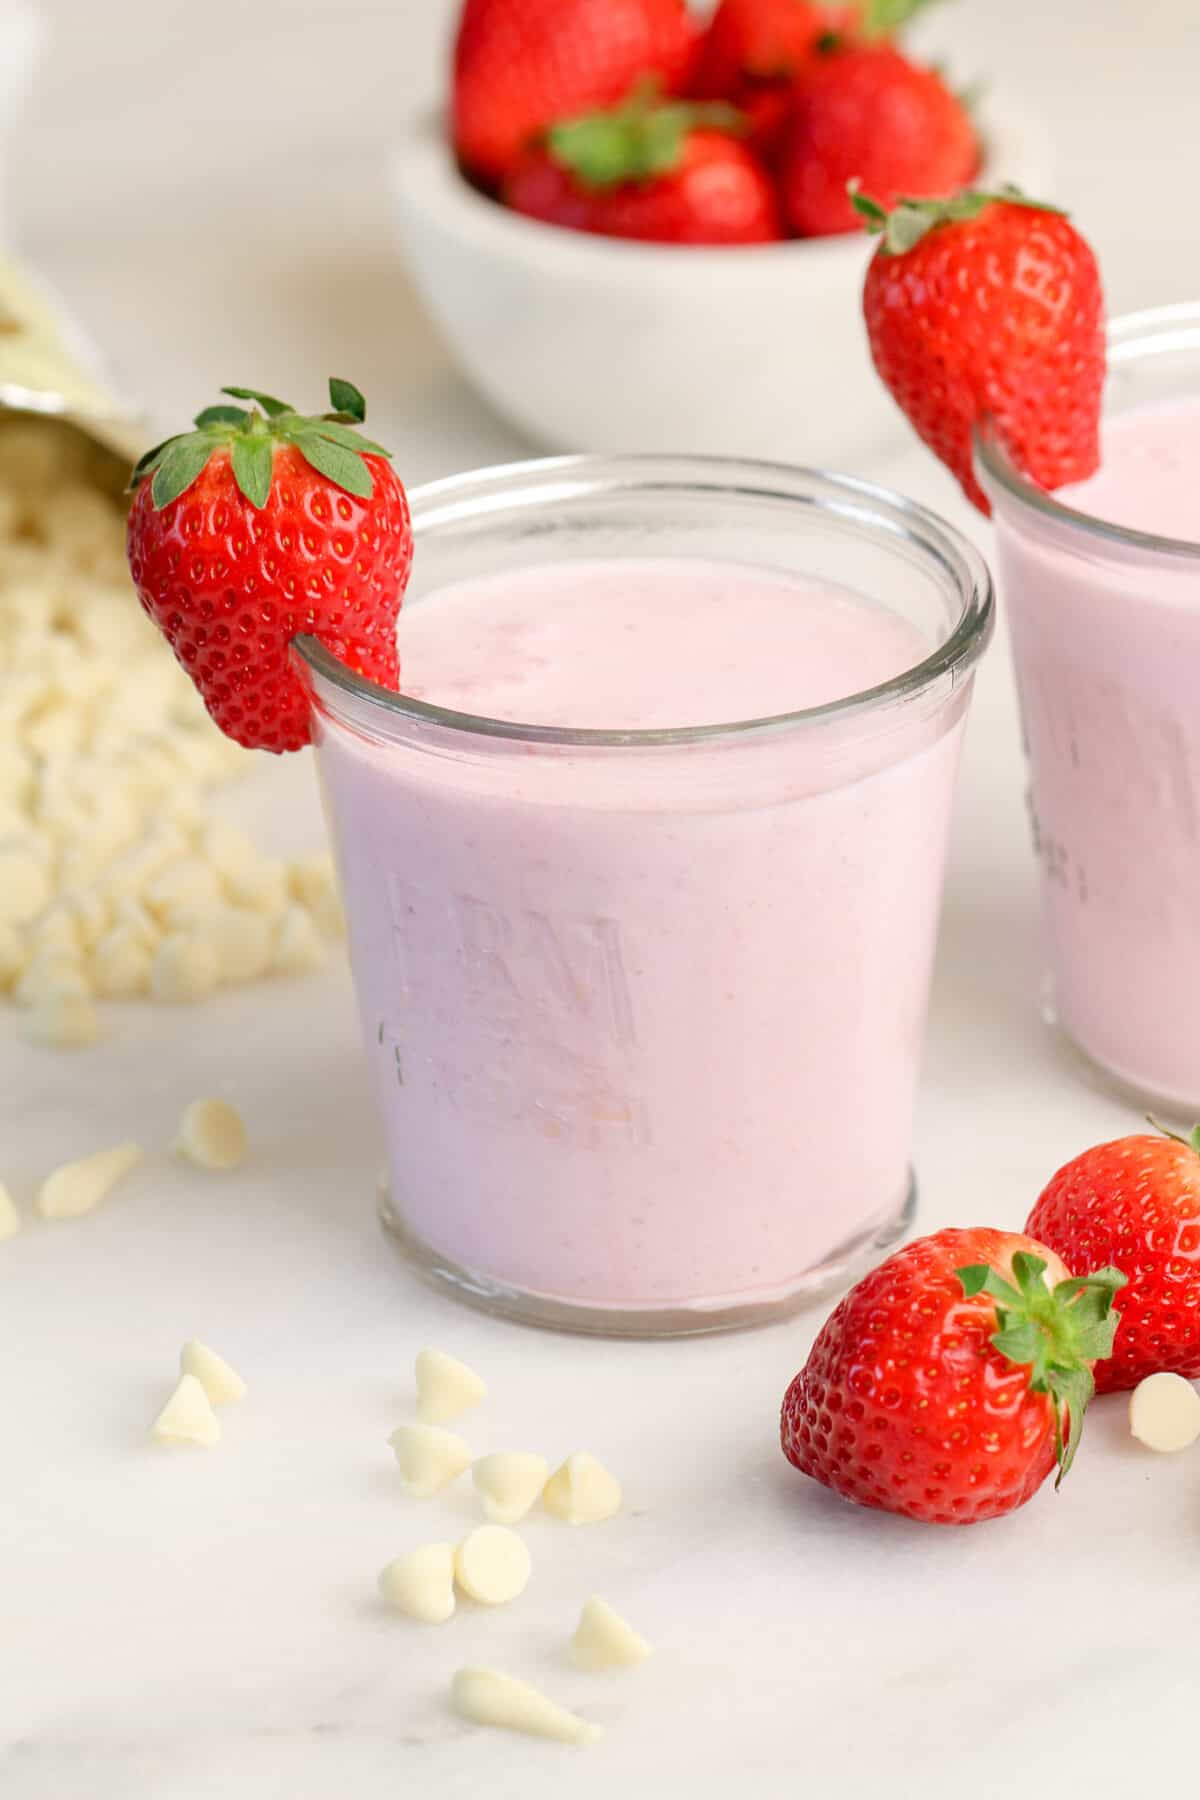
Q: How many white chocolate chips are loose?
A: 14